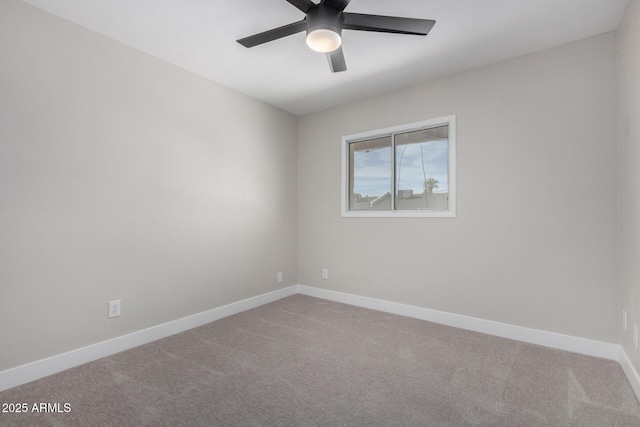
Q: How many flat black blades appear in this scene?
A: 5